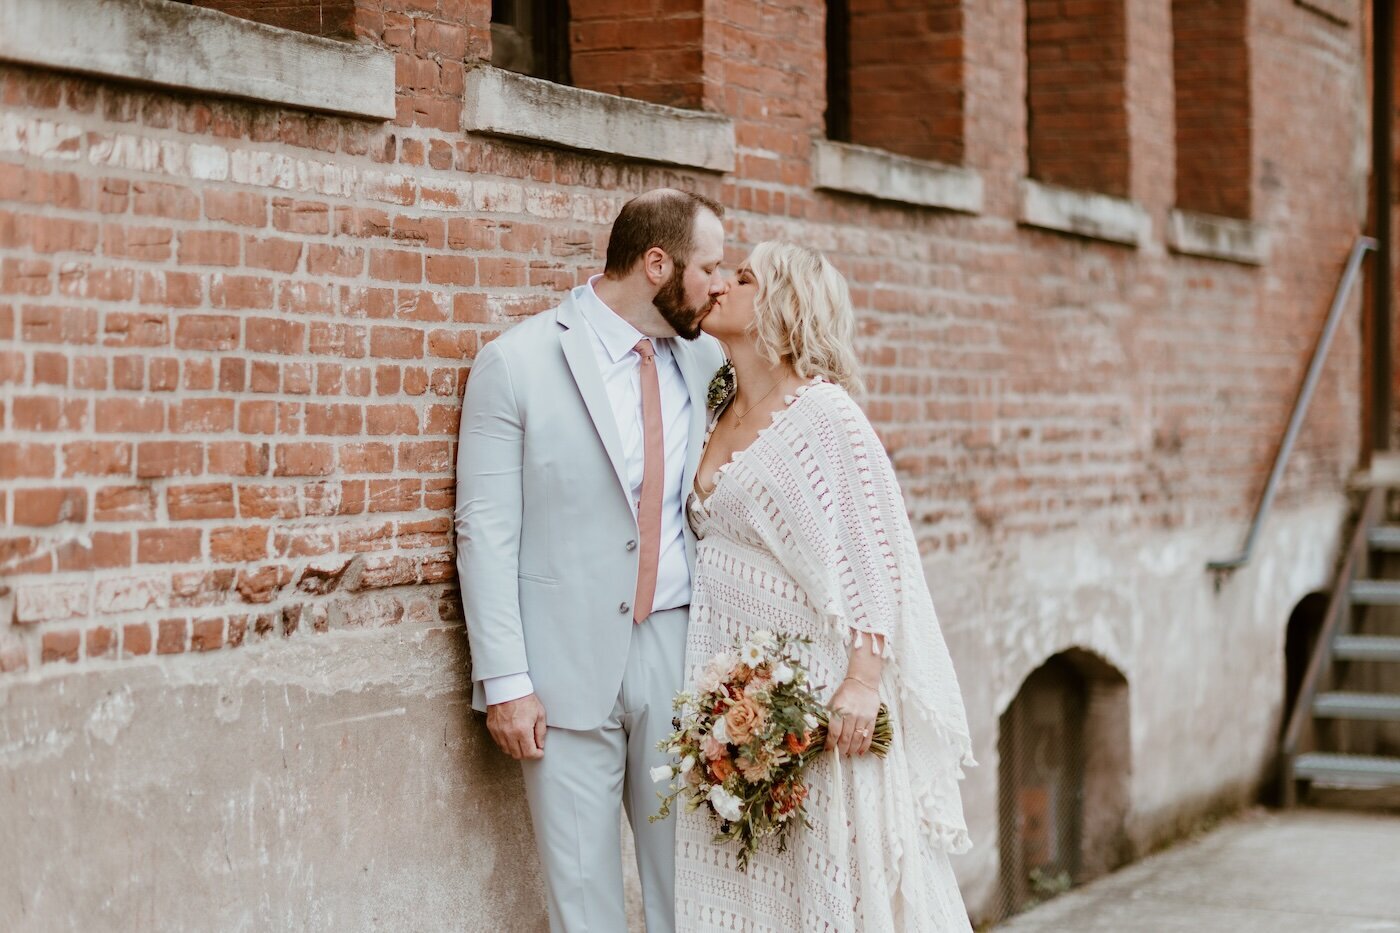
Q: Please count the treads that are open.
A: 5